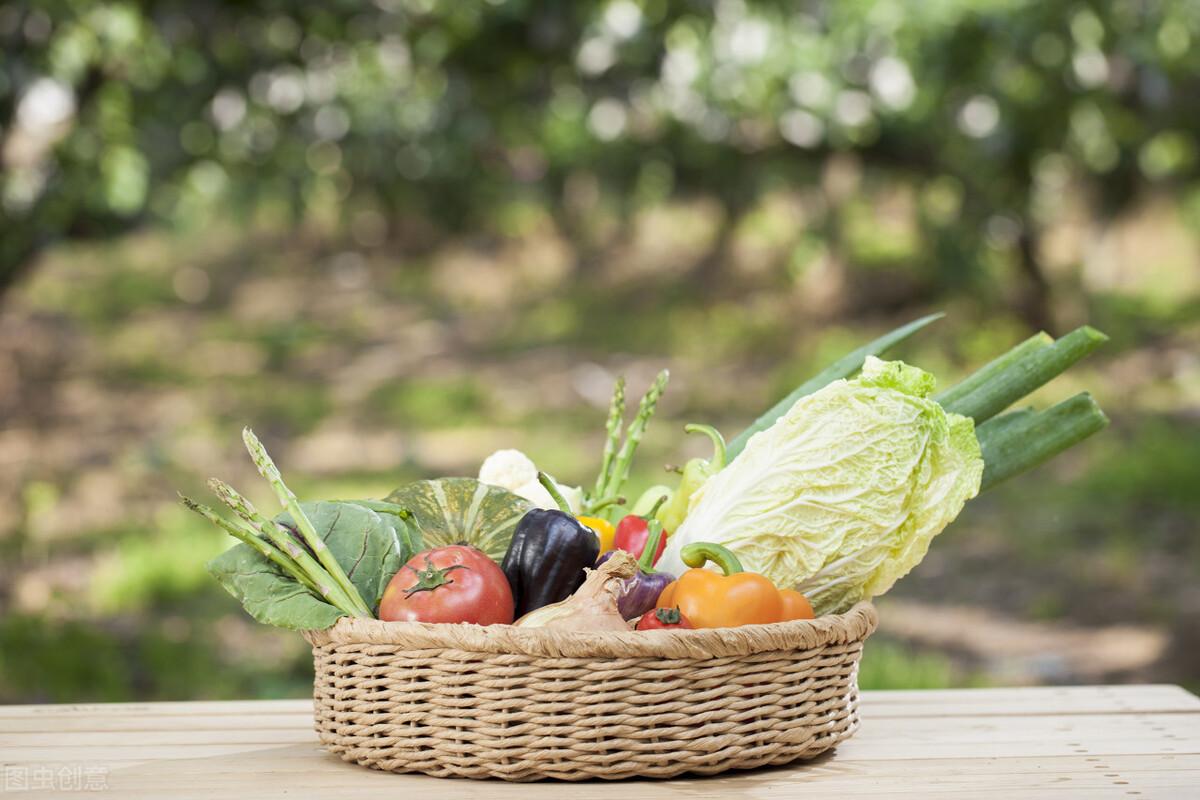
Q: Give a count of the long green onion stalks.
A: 4